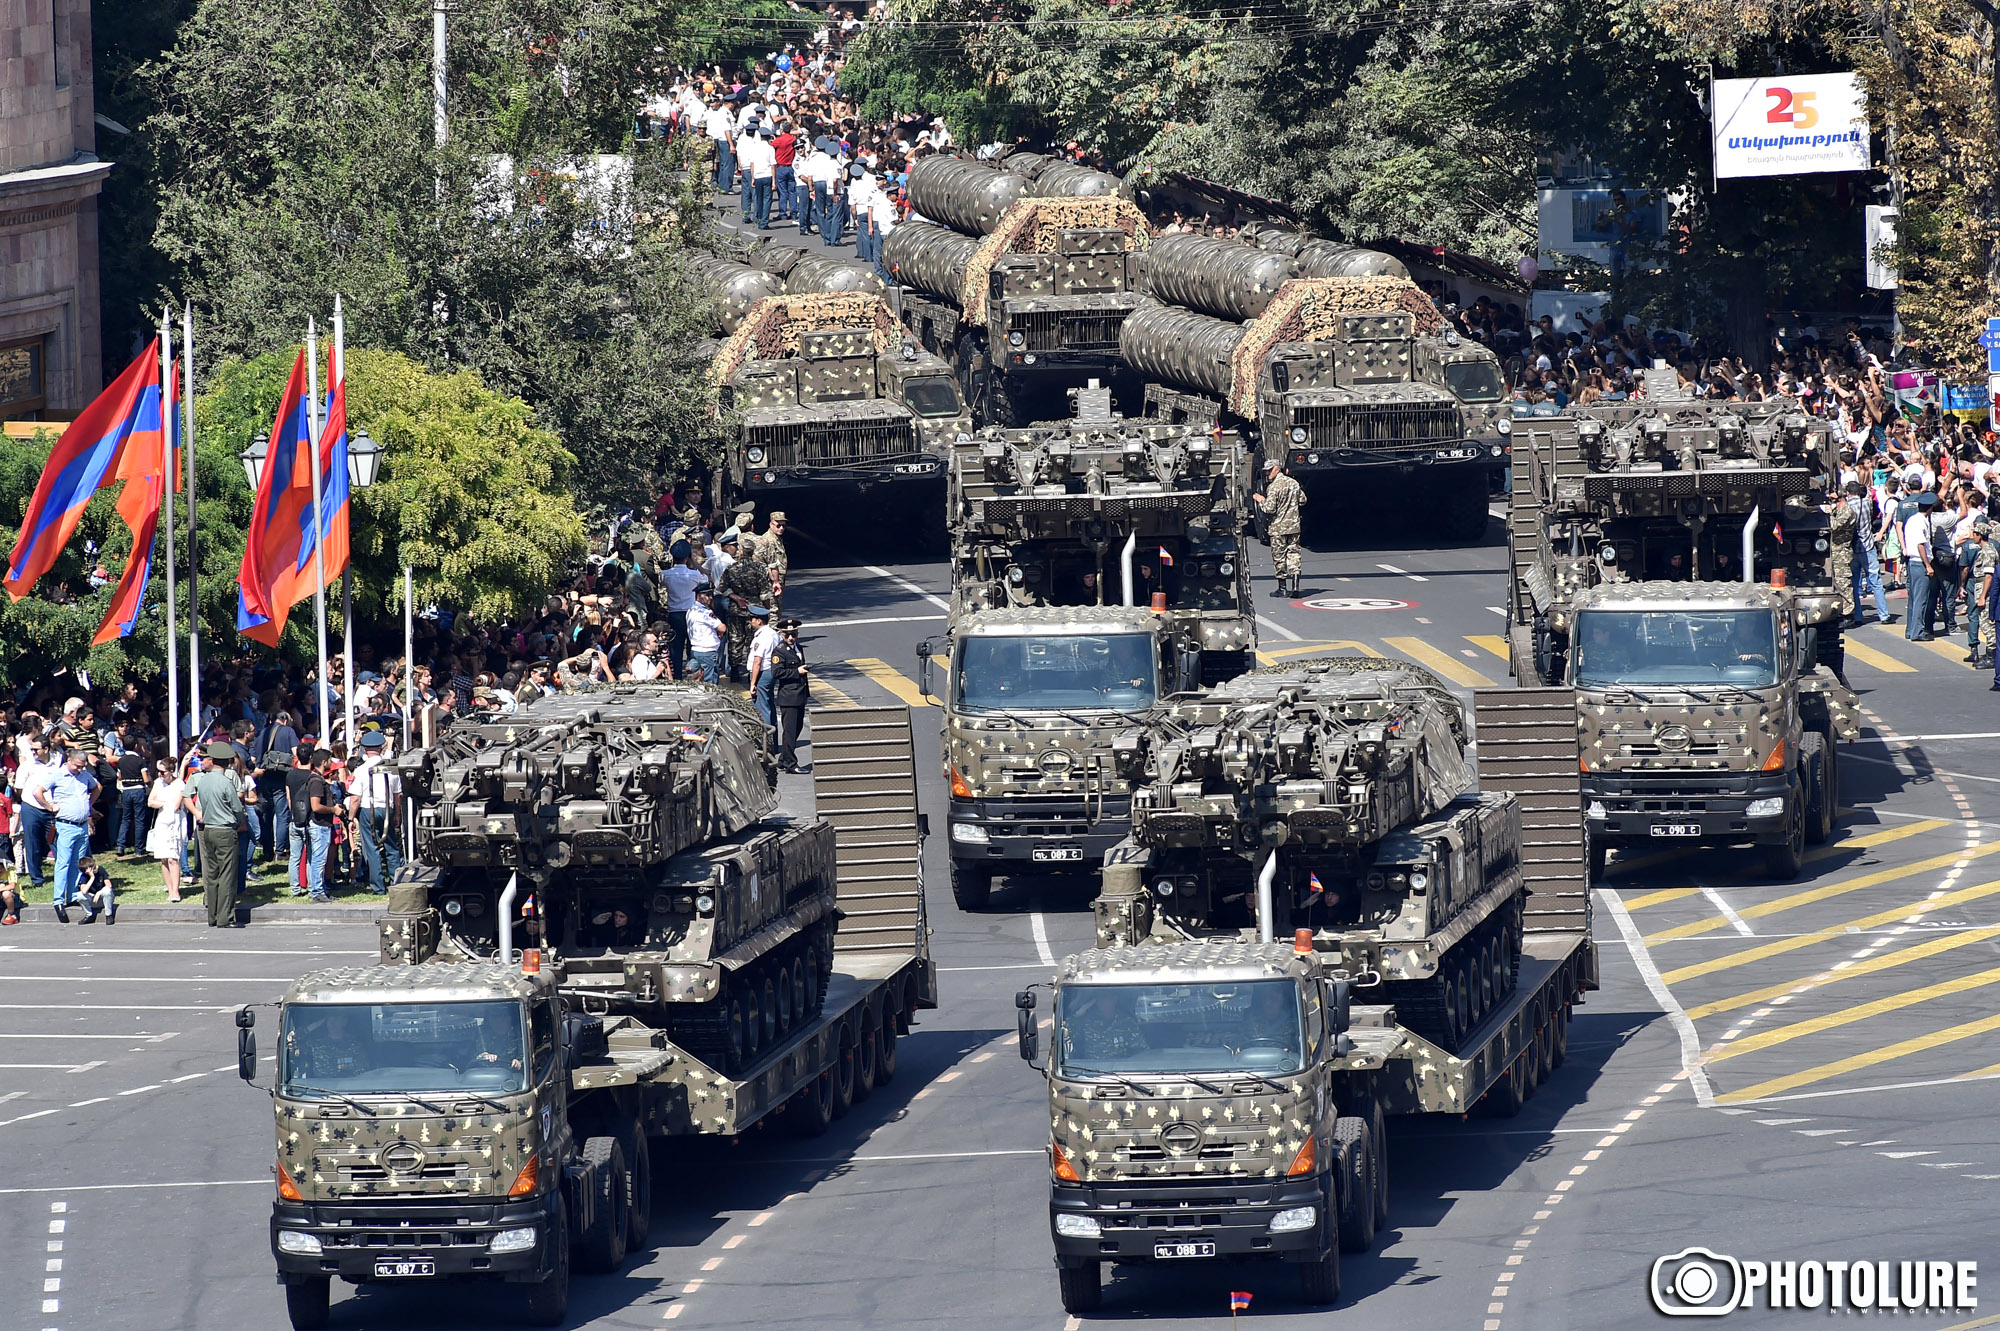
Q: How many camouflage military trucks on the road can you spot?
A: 7